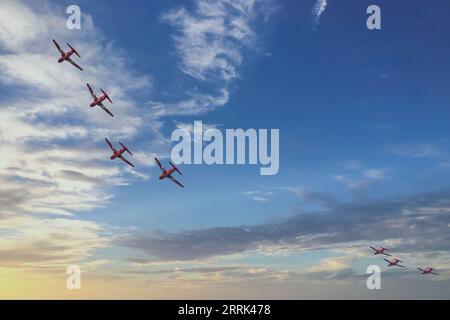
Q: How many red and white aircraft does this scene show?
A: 7